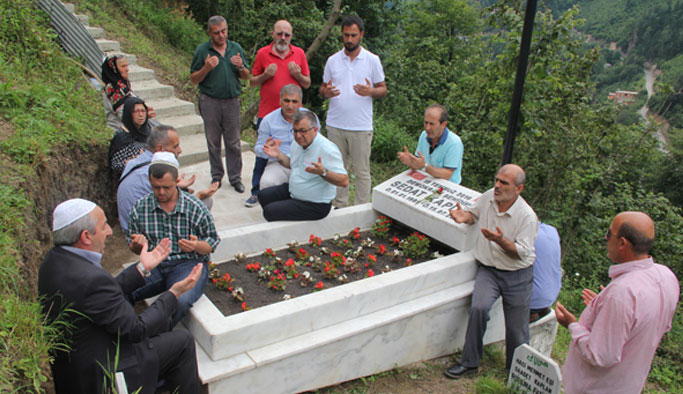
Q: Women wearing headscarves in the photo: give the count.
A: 2